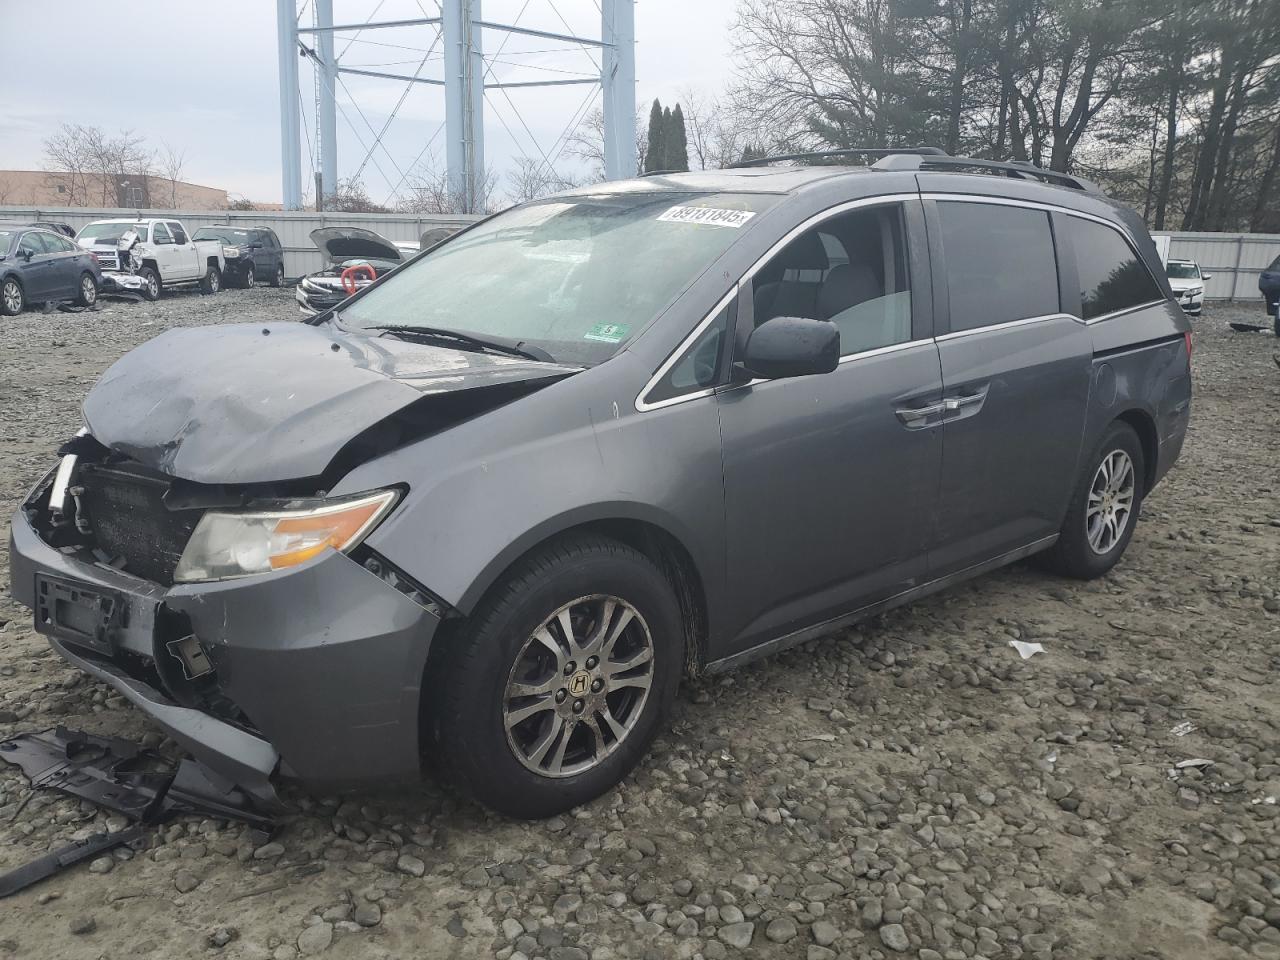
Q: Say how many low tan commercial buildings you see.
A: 1